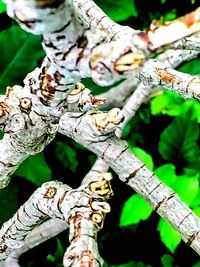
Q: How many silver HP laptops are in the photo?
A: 0